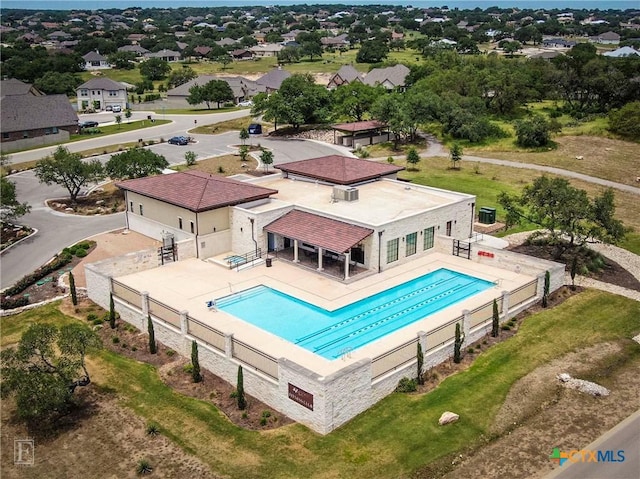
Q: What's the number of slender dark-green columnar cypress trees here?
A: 10